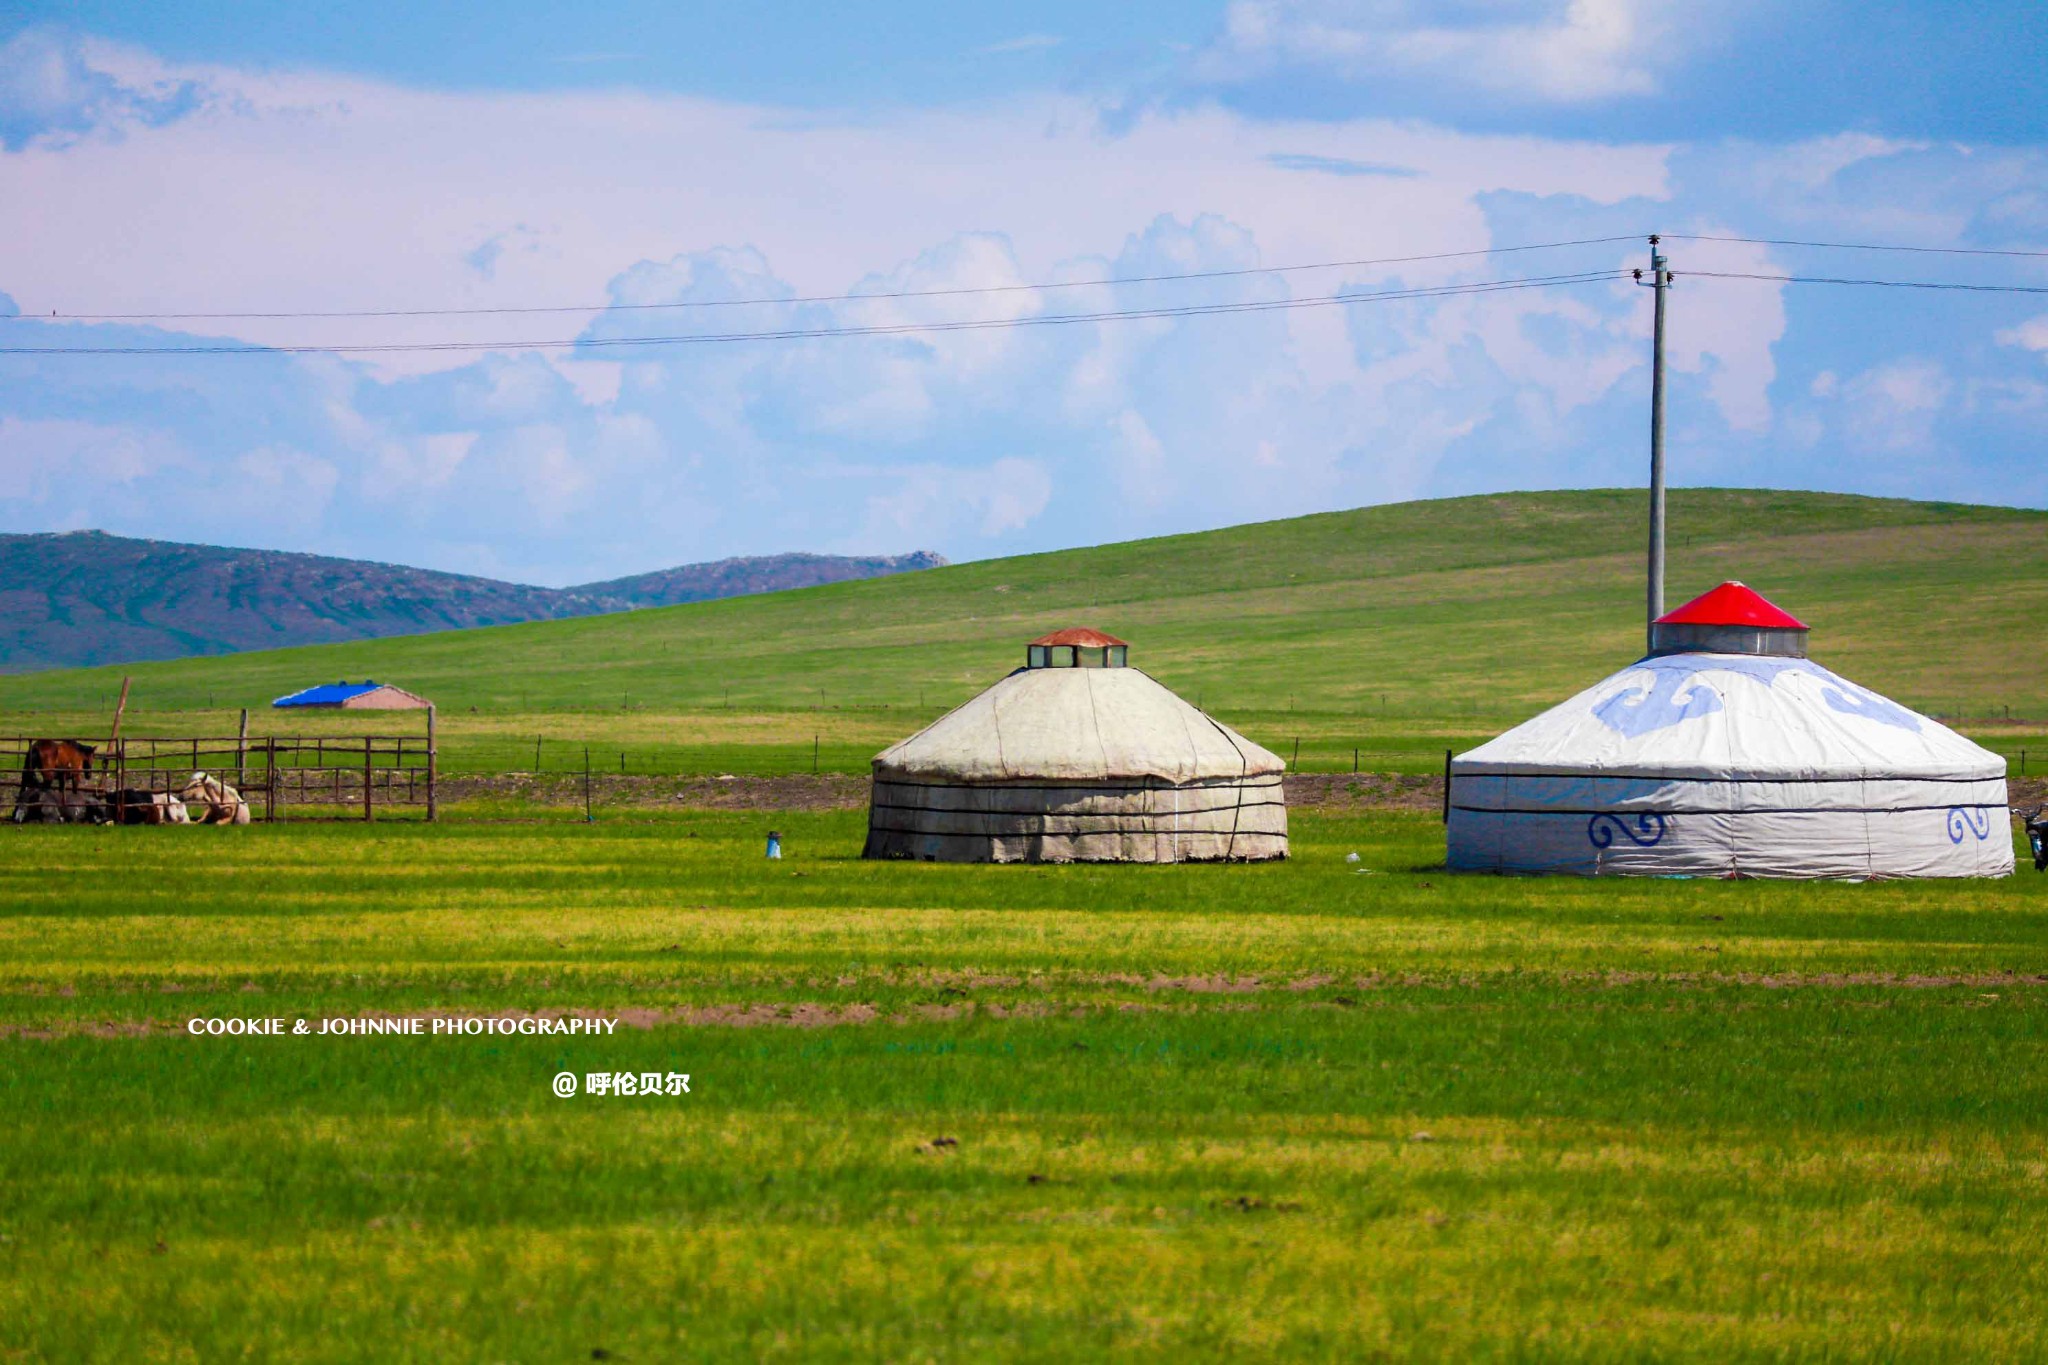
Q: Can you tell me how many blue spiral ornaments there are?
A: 2